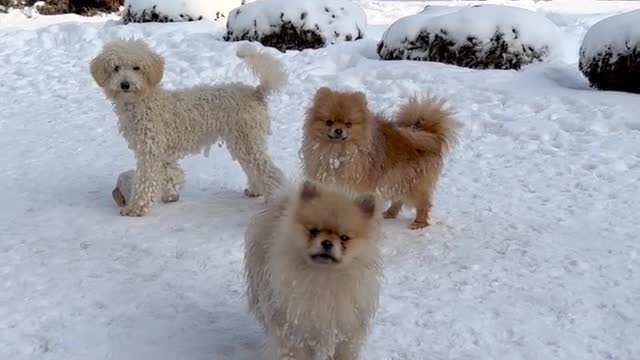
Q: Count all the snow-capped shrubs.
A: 4